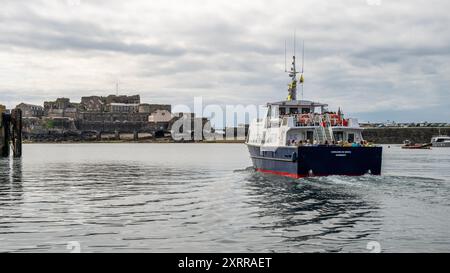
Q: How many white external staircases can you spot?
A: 2